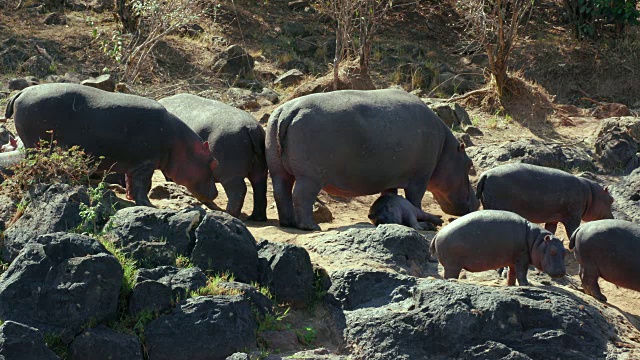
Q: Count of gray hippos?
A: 7